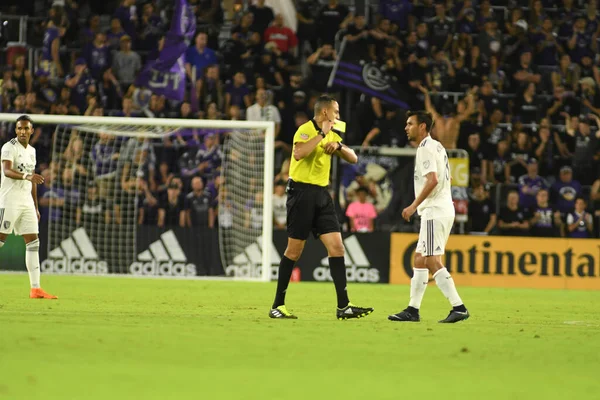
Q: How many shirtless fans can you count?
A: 1